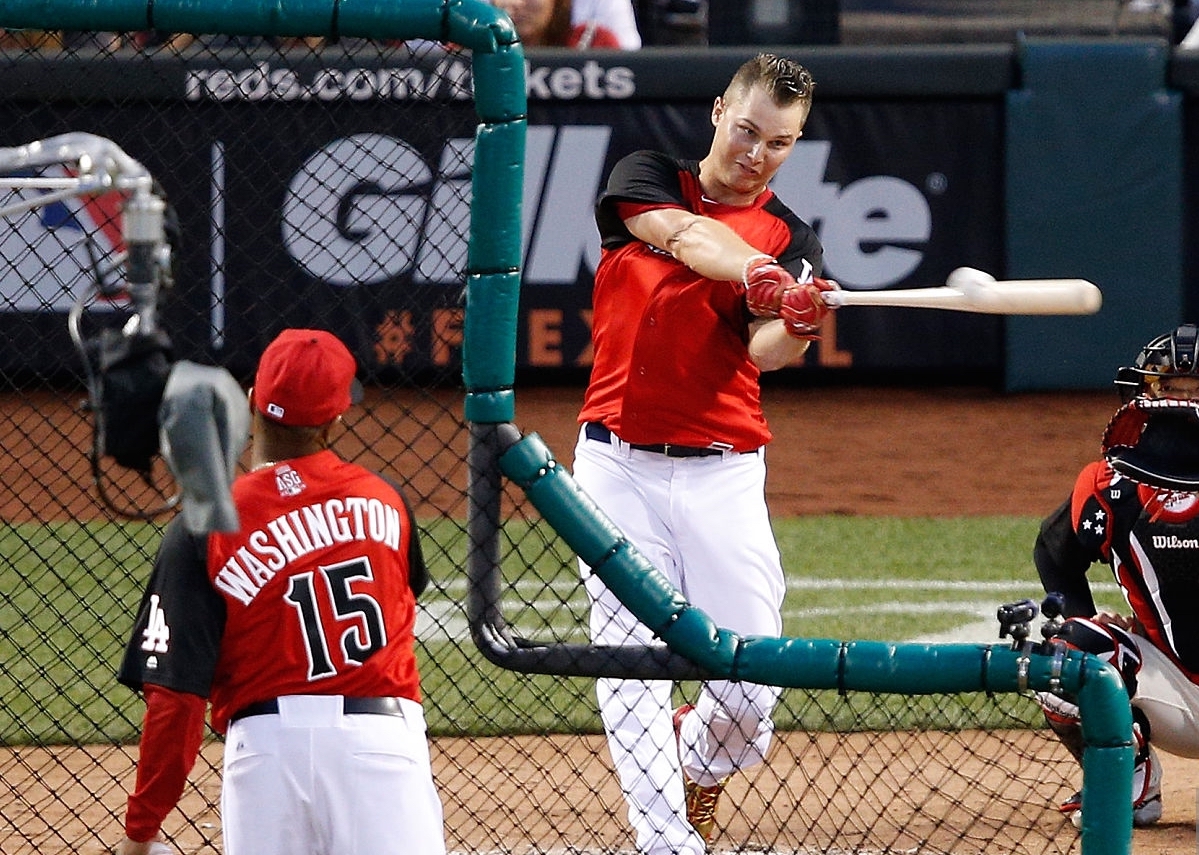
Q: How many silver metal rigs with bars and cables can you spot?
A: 1